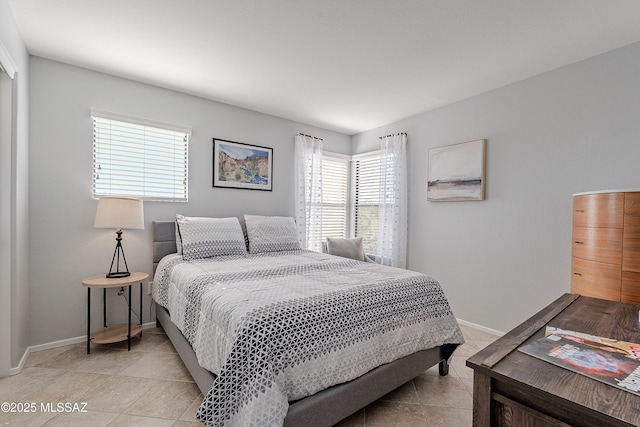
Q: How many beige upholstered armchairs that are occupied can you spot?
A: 0